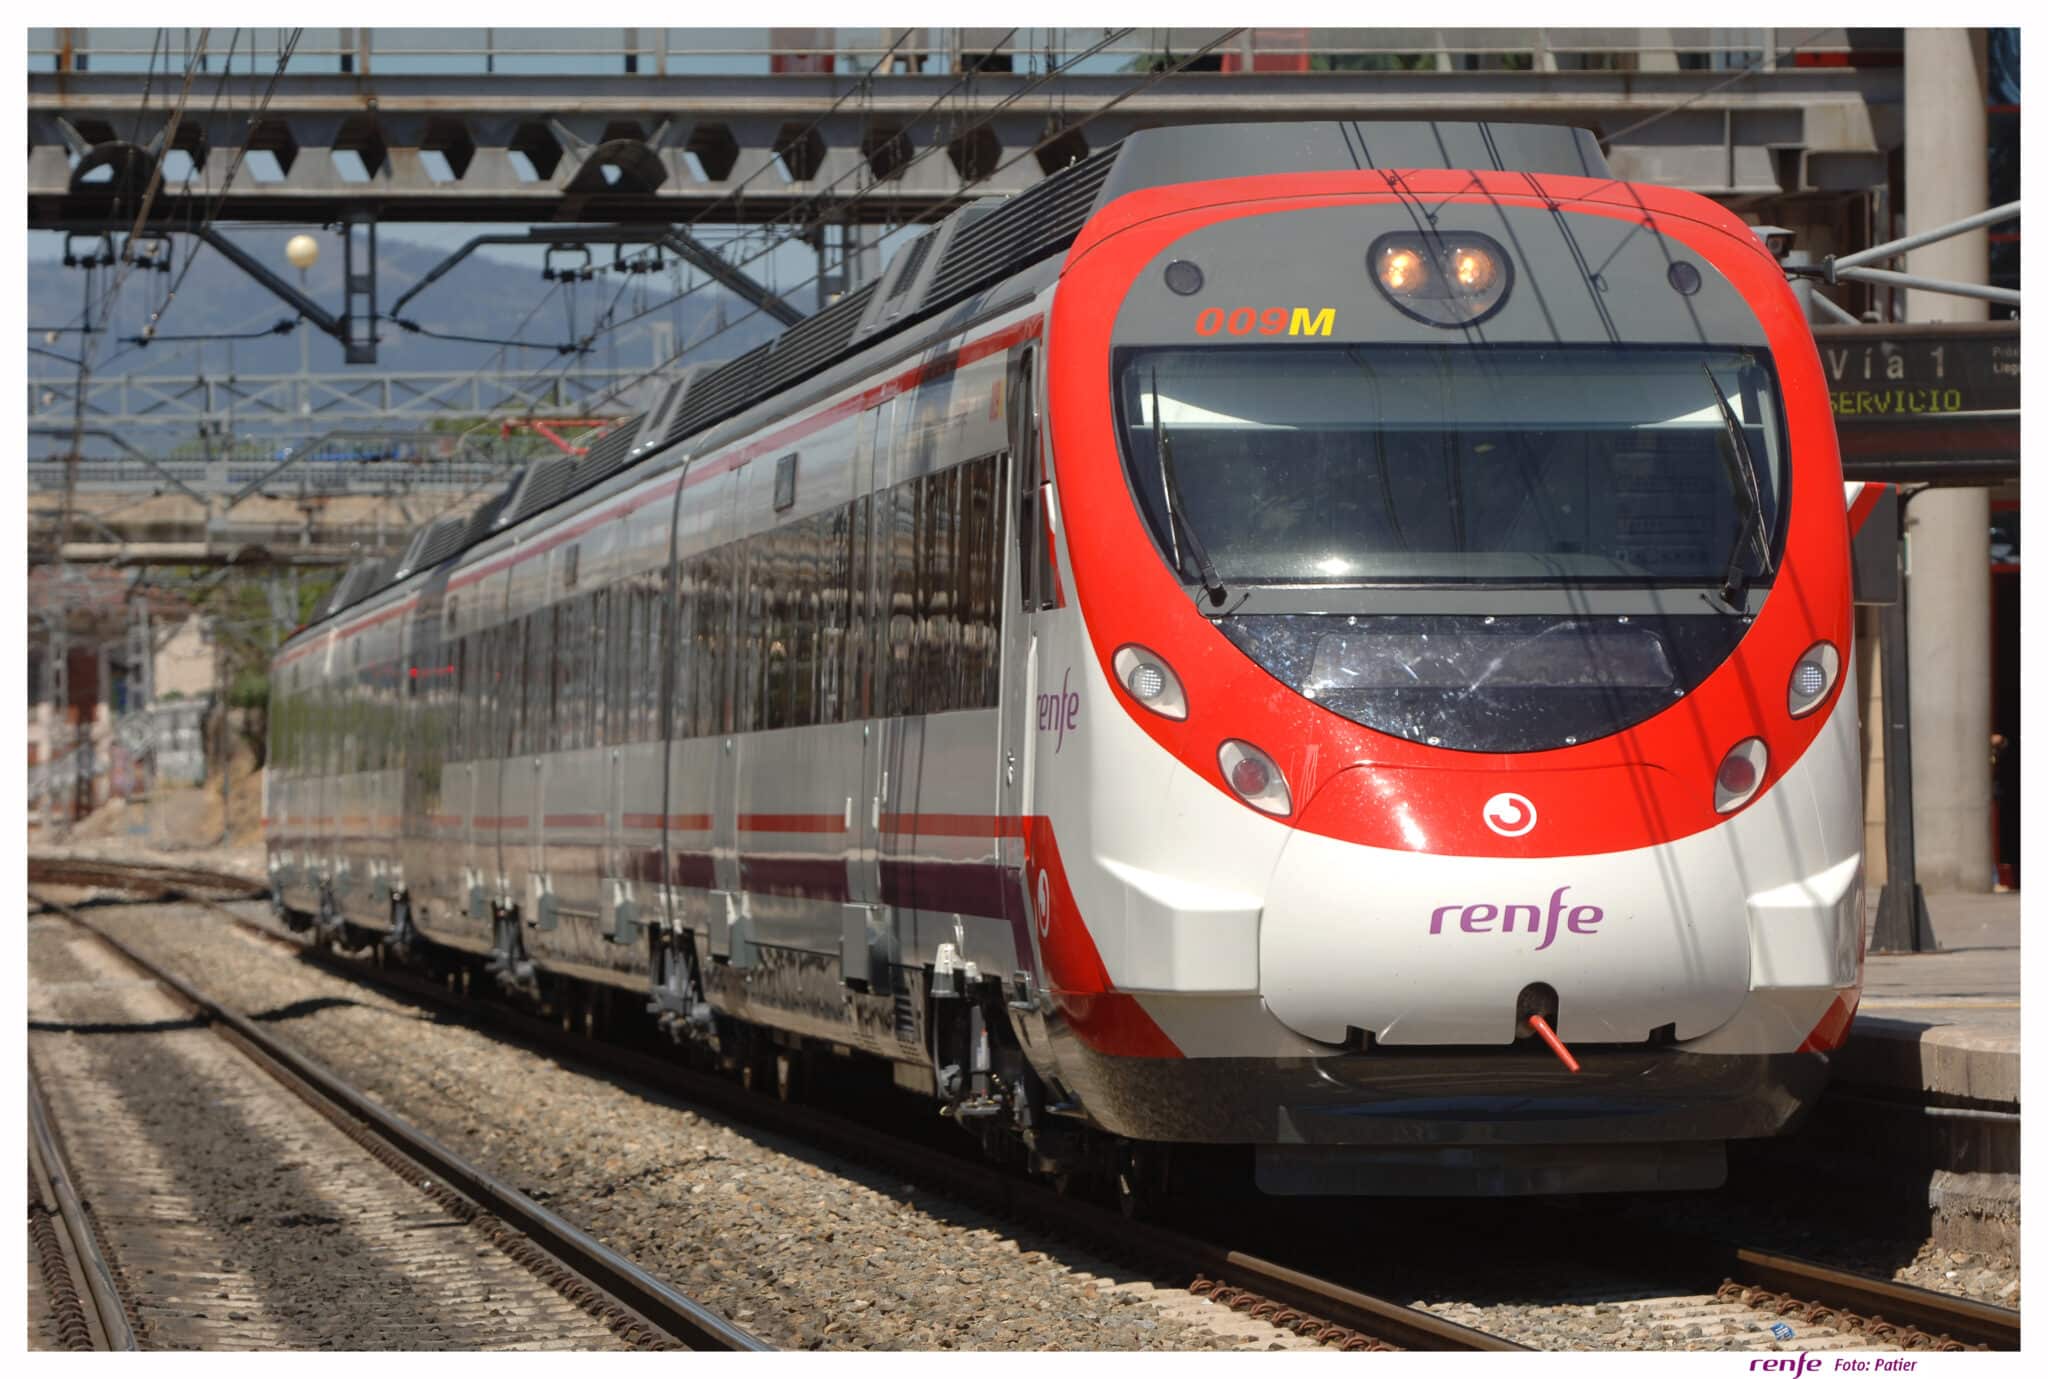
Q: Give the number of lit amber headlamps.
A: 2